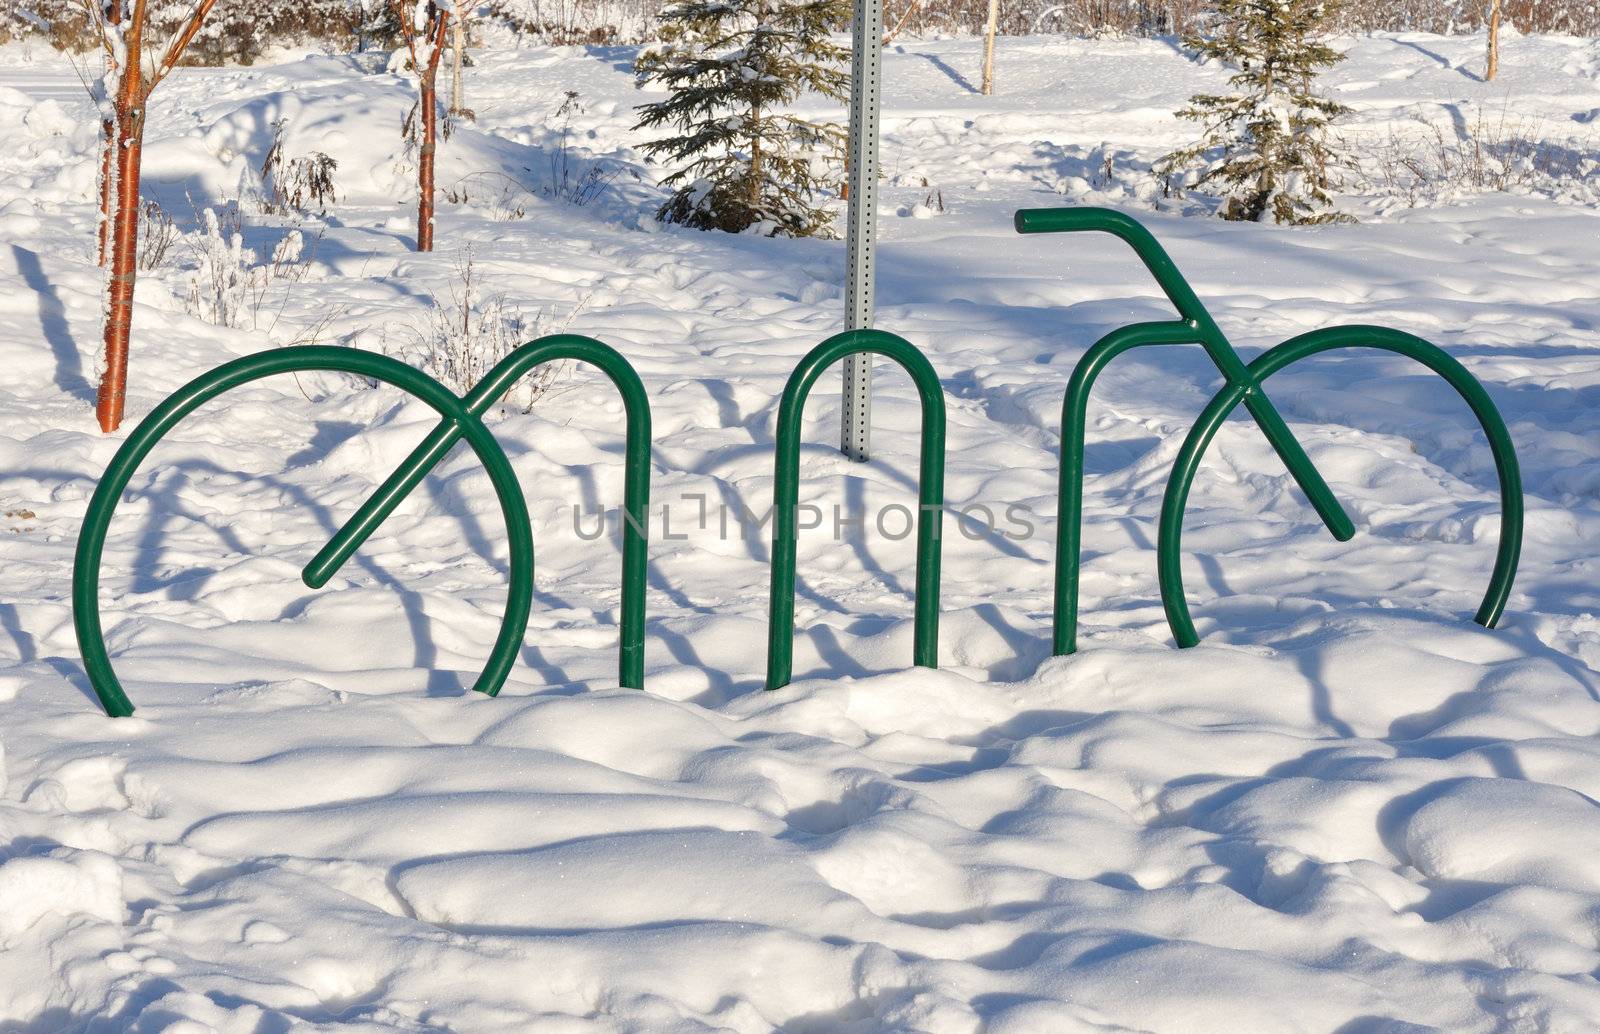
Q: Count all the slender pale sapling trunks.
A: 3